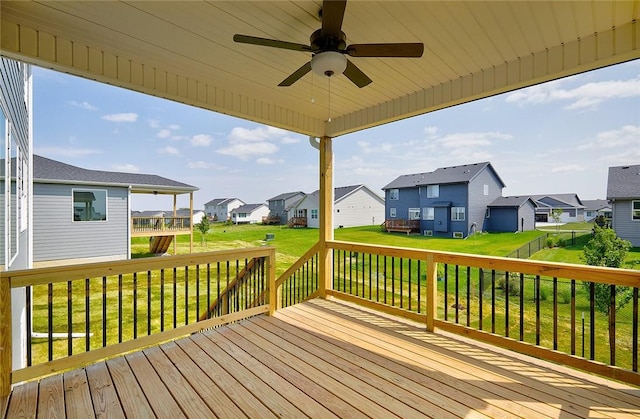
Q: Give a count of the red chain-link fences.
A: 0